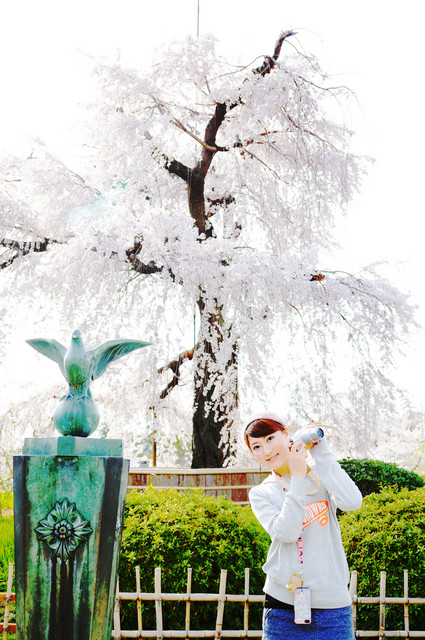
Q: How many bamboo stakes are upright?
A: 10